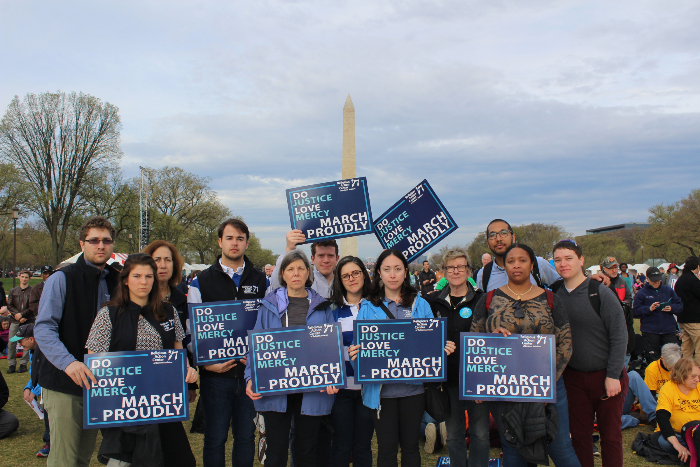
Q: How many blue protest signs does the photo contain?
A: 7